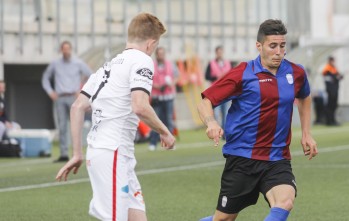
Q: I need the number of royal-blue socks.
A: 2